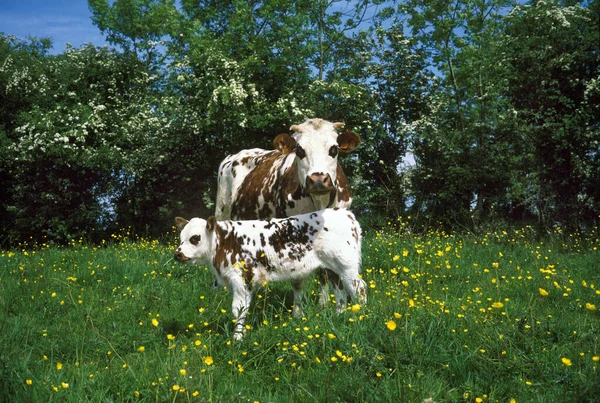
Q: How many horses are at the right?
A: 0